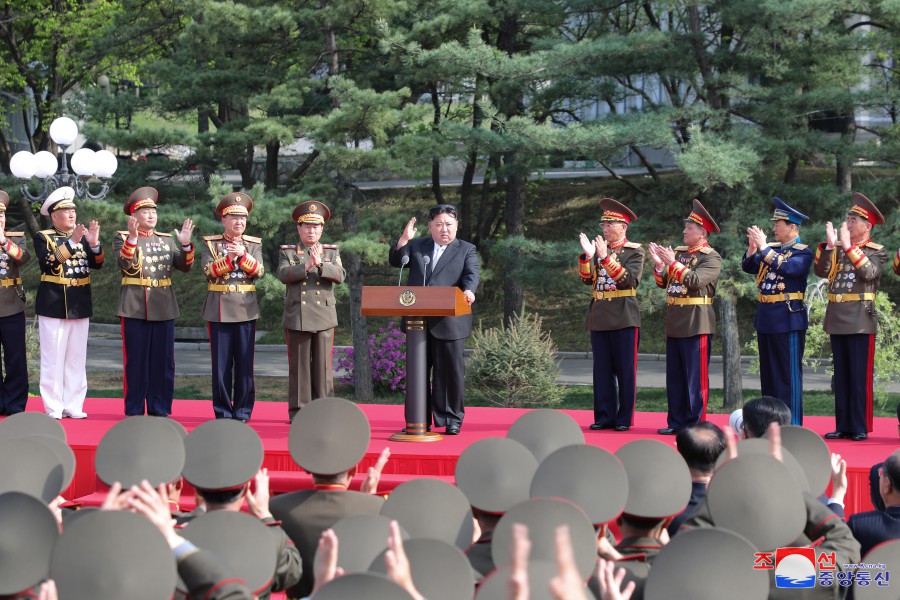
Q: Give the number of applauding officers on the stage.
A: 9